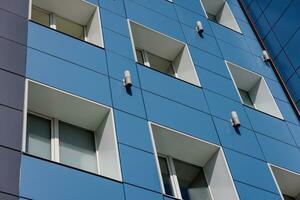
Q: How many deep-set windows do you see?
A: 7